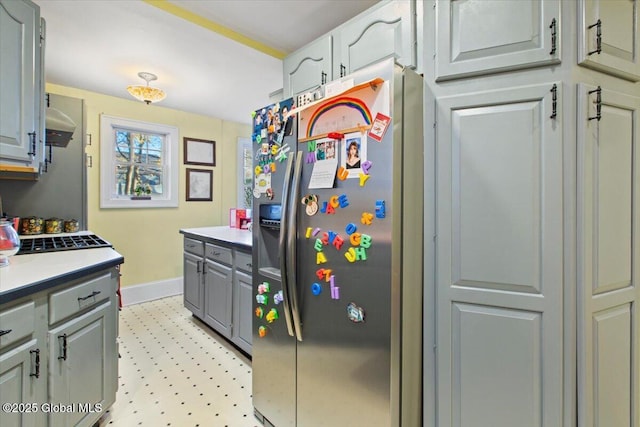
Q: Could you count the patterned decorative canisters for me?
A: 3